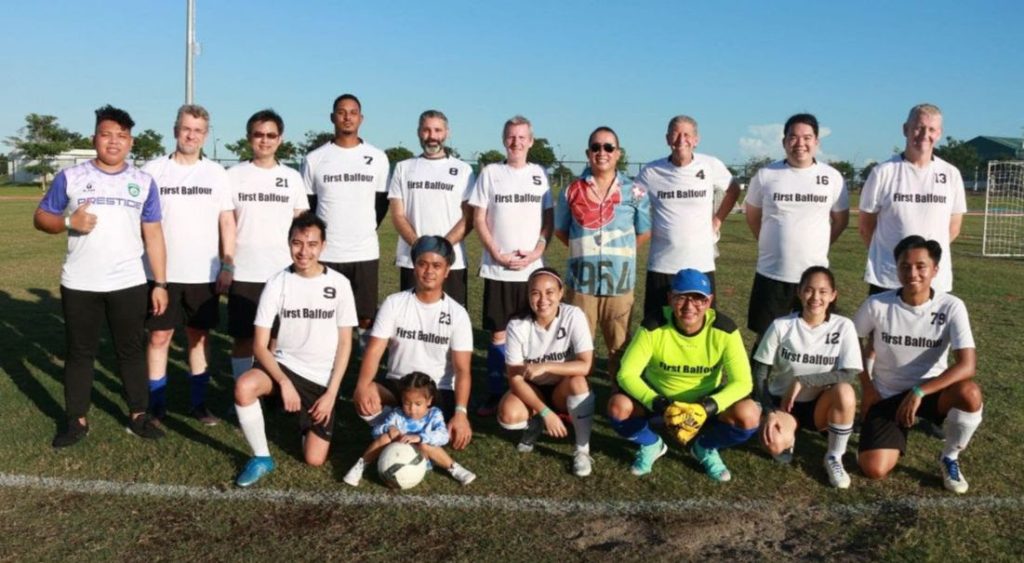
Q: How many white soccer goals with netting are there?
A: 1